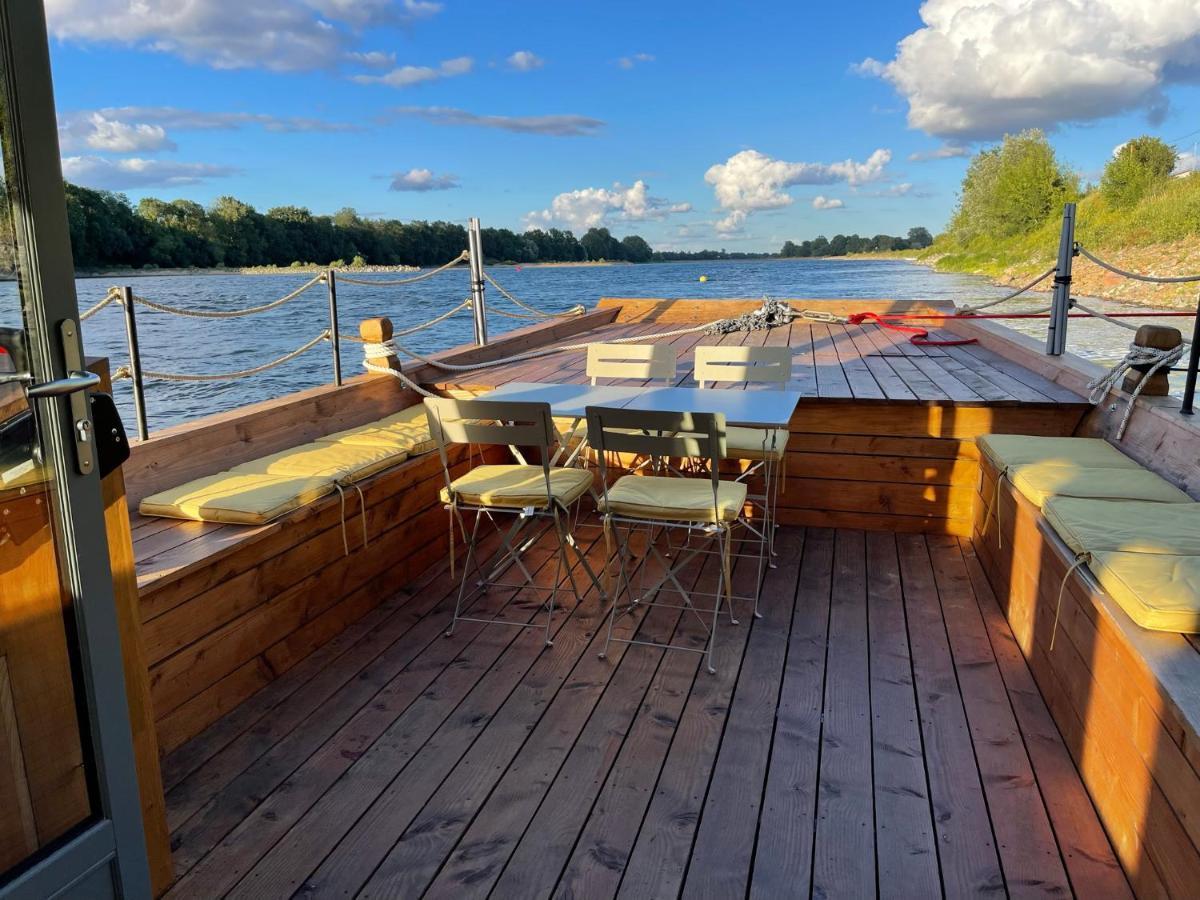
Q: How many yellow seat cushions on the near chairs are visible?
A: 2